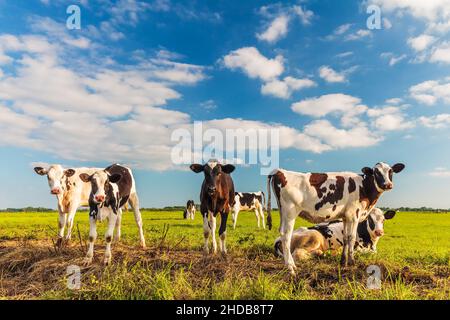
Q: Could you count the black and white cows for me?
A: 7